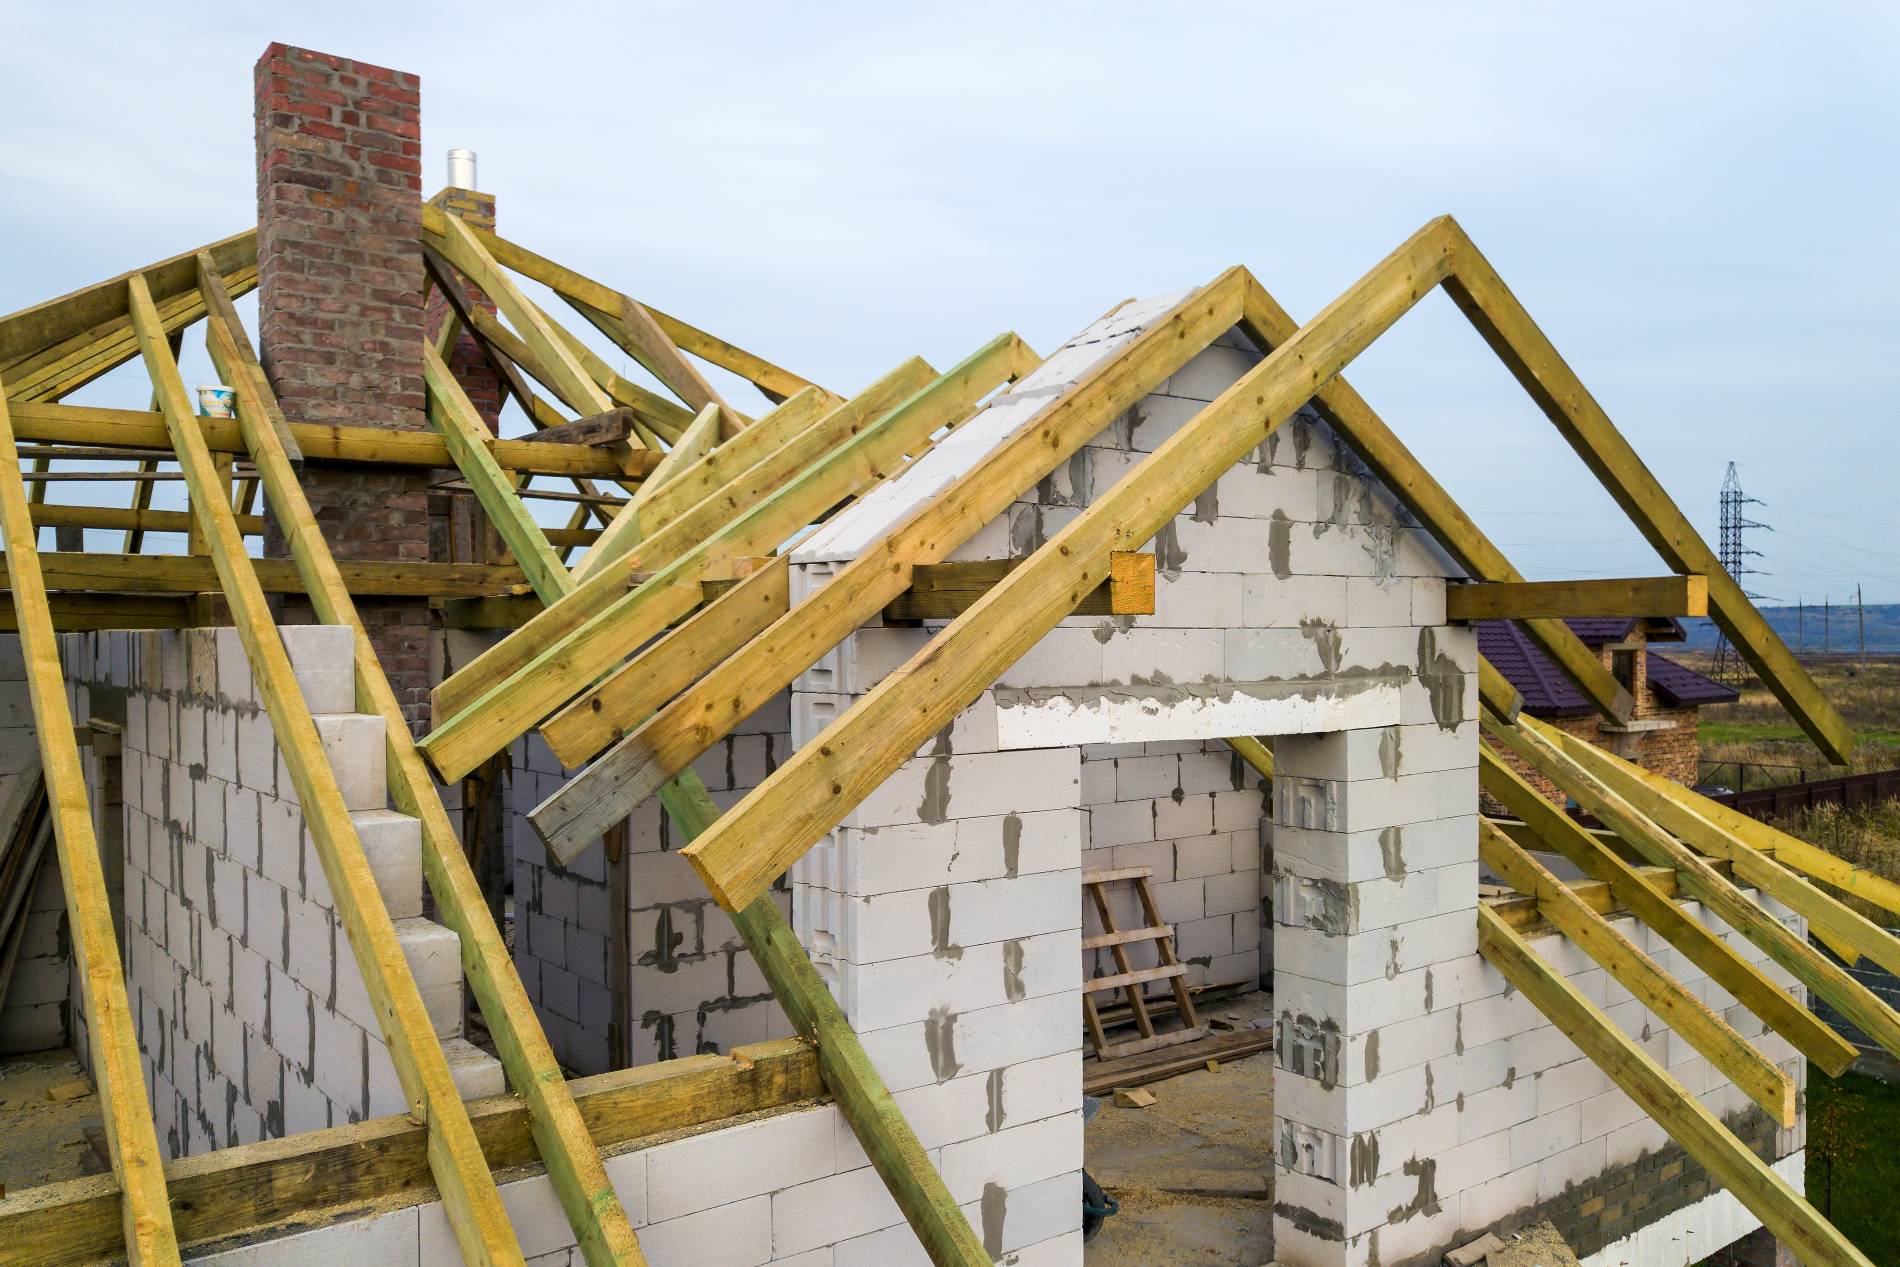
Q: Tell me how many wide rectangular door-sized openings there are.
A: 1